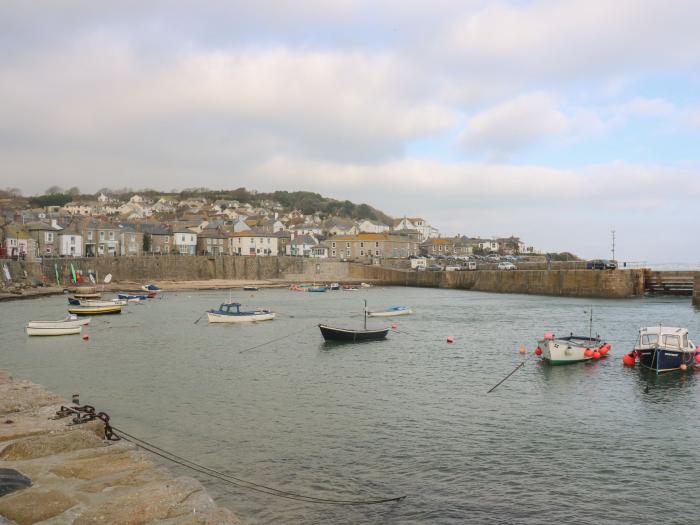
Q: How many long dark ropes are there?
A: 2